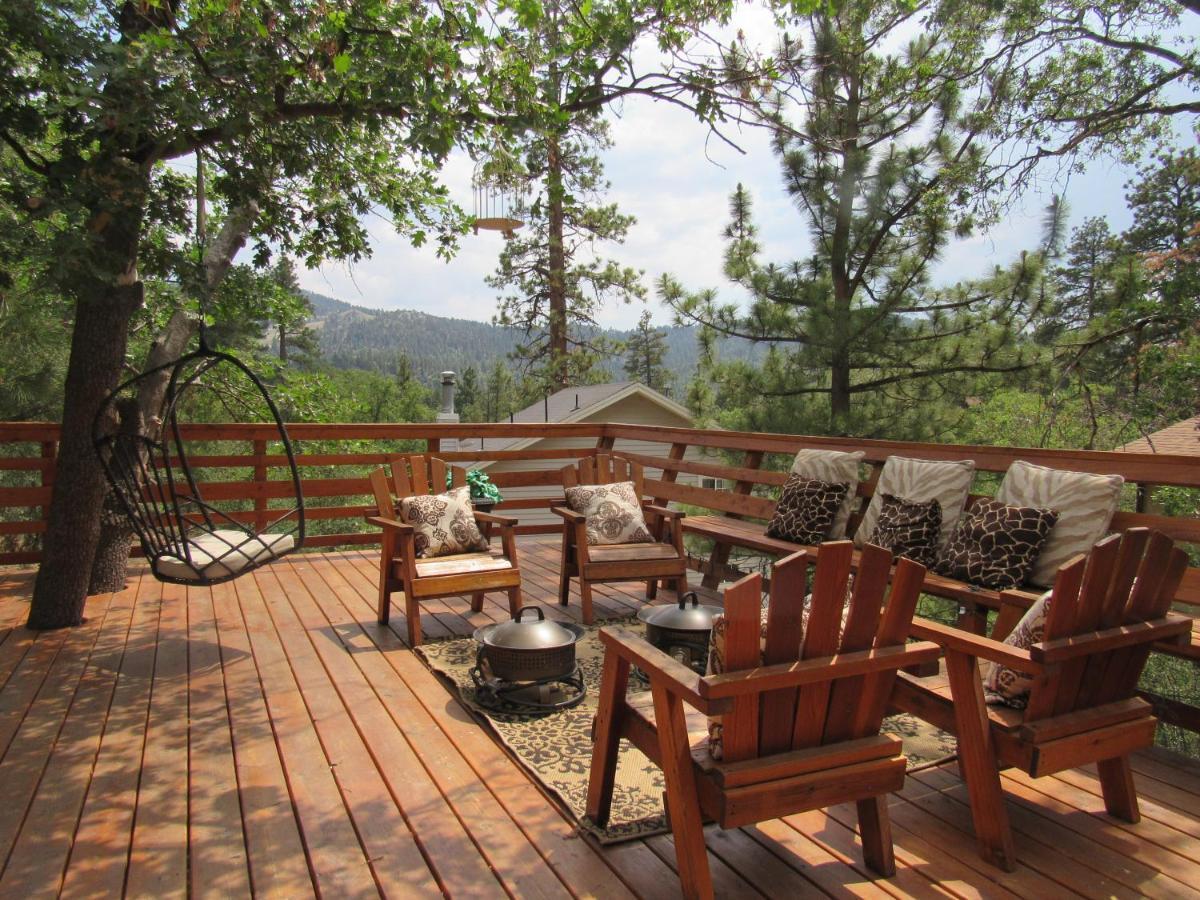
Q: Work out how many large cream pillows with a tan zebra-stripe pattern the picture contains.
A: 3